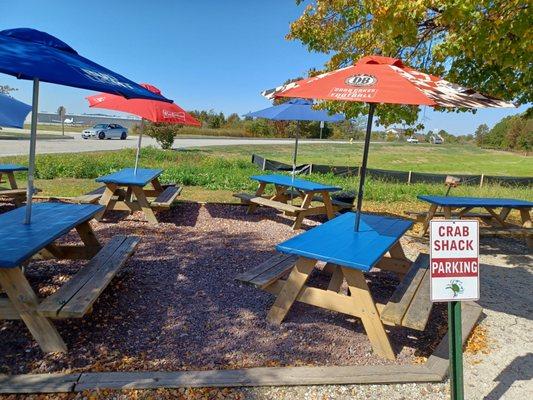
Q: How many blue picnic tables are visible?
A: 6